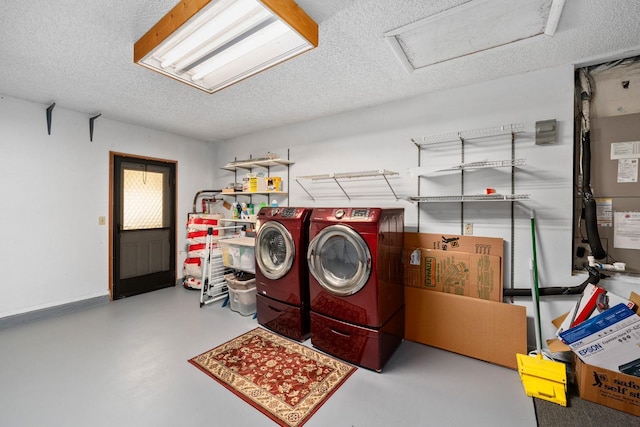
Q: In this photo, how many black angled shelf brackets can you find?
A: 2